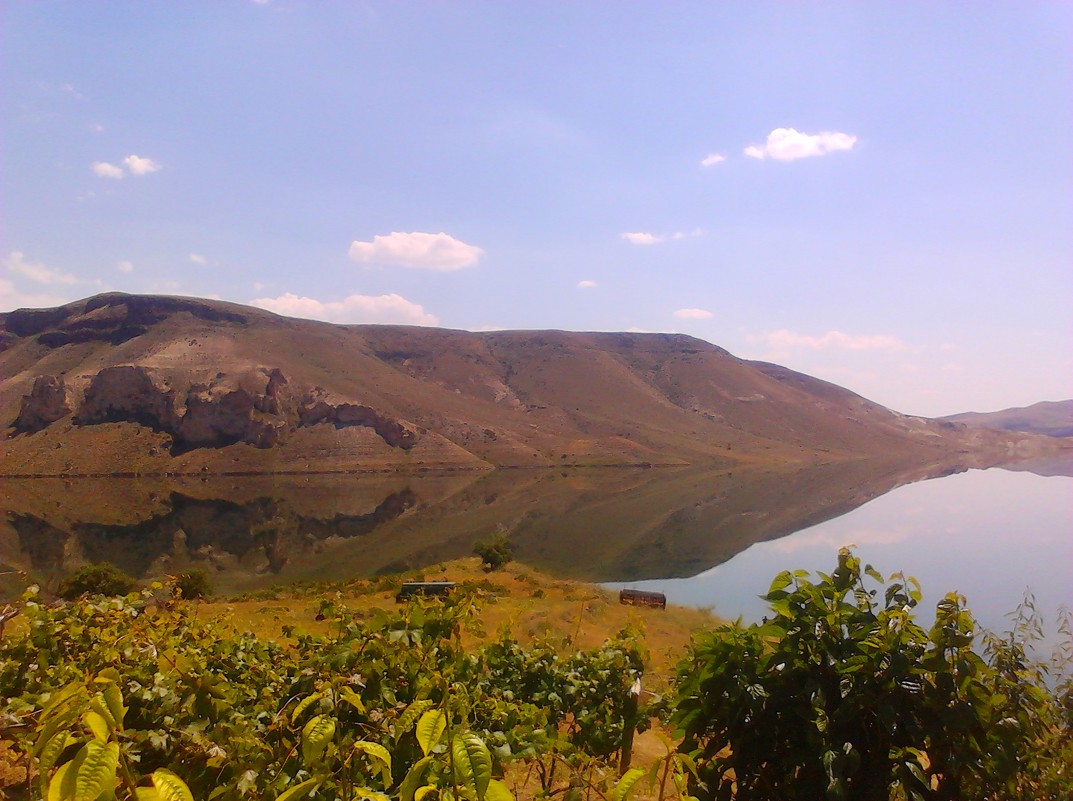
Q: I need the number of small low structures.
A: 2